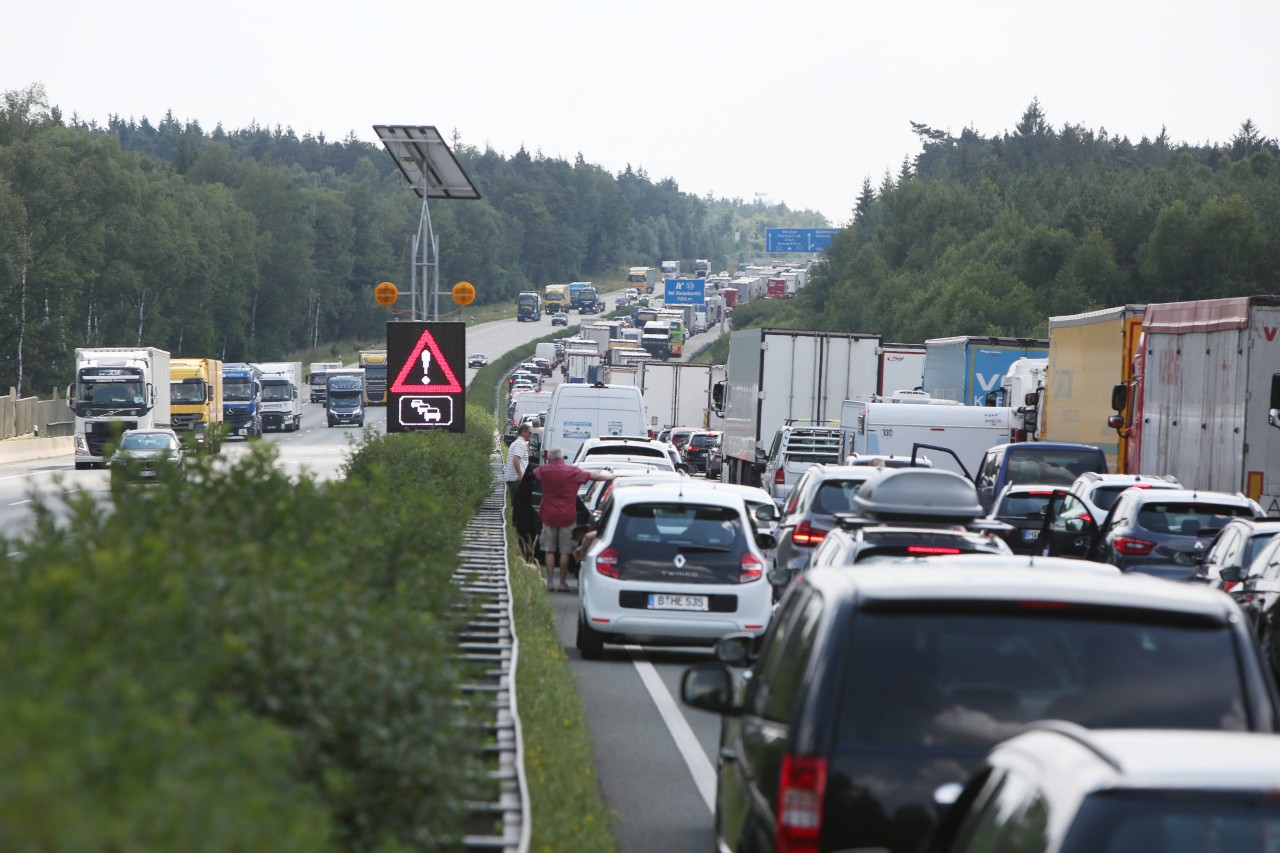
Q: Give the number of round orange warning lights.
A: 2